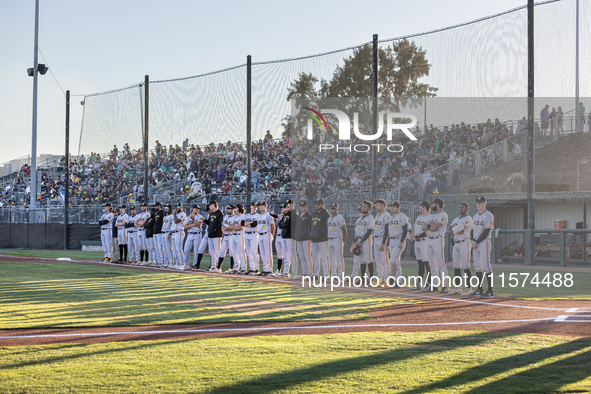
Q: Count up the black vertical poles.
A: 5